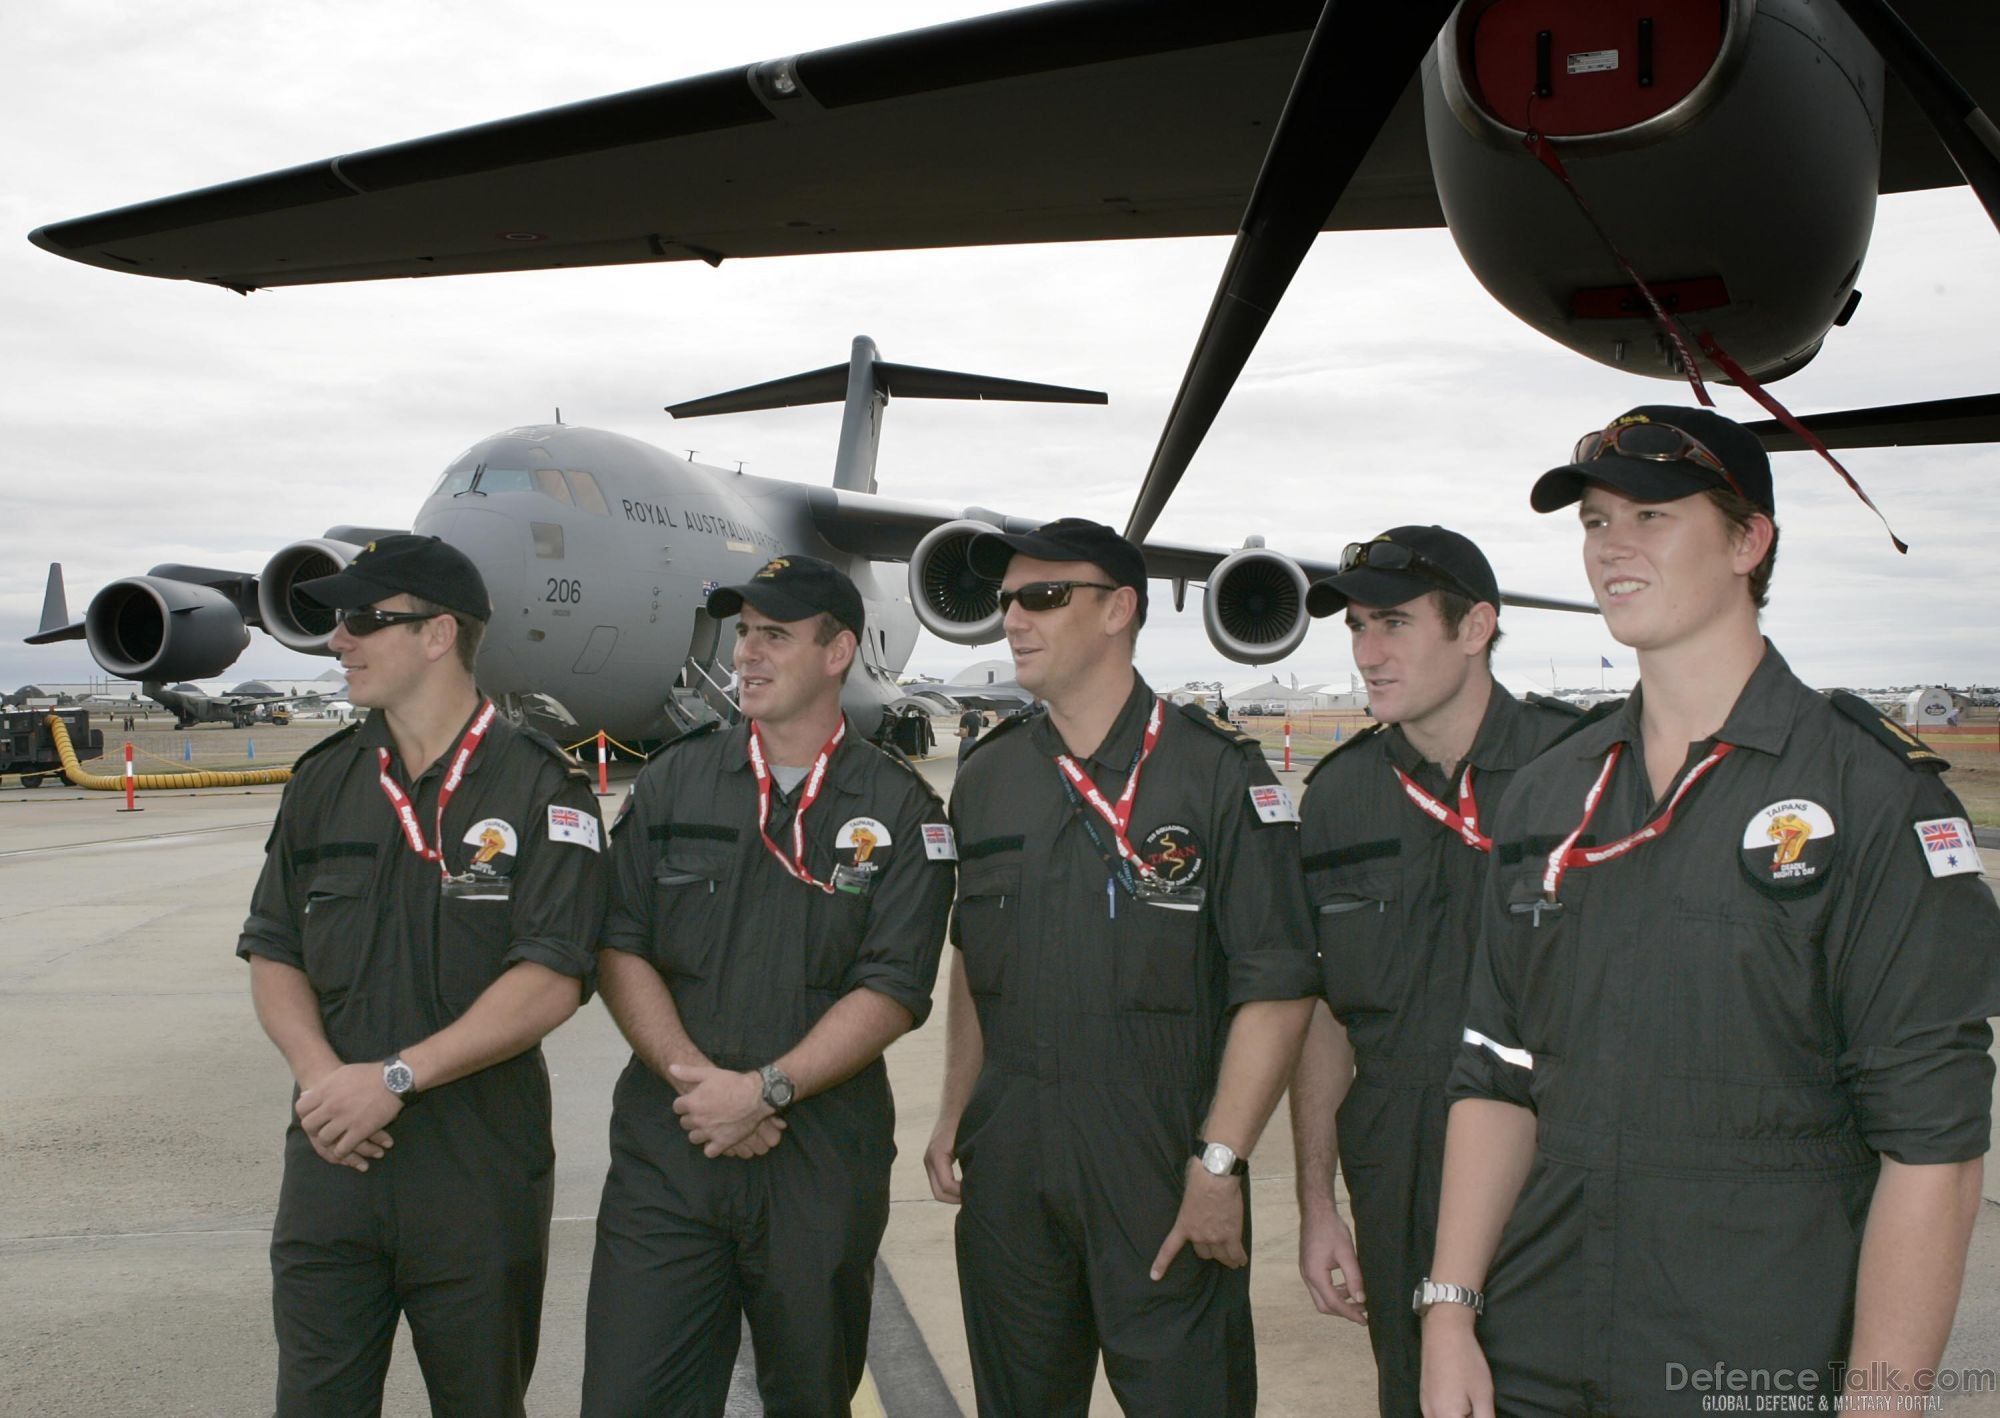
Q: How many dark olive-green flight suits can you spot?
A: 5